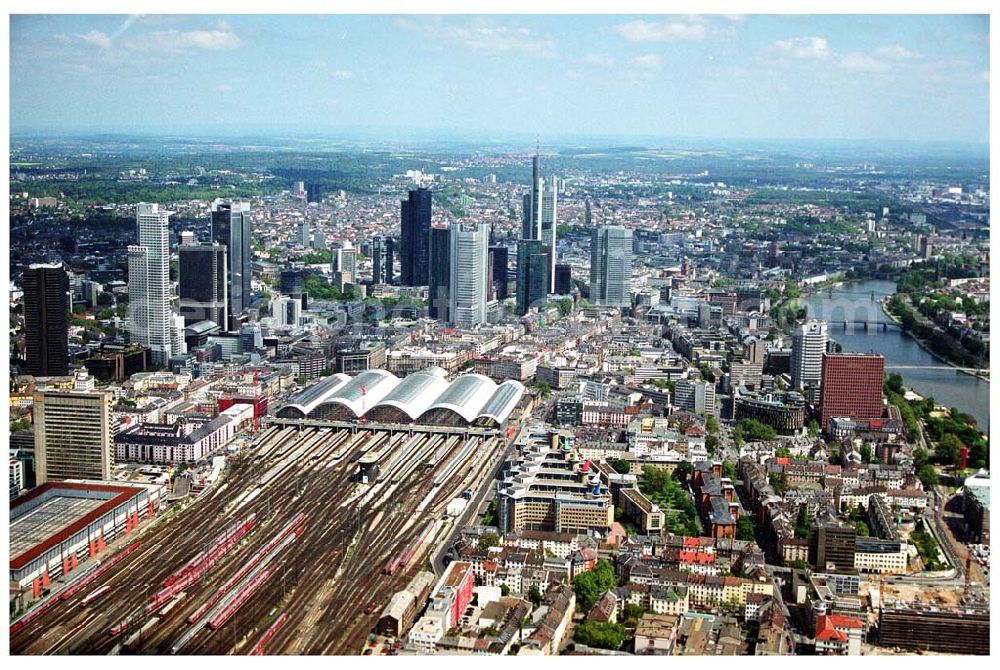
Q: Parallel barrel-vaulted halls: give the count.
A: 5